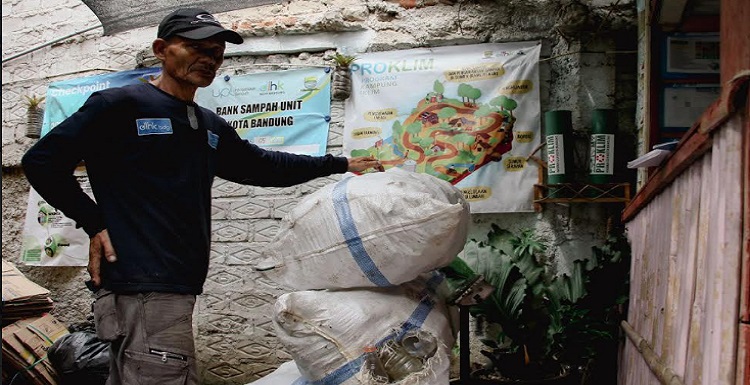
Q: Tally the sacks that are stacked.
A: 3